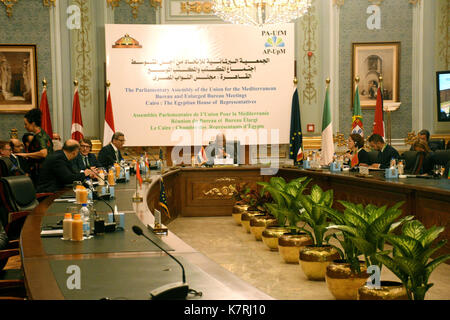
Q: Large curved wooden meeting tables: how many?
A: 1